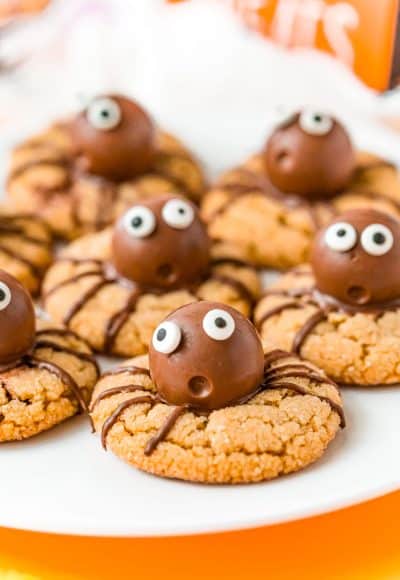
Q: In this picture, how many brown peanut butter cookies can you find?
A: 7